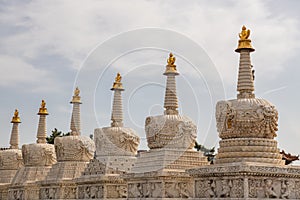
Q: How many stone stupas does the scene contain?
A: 6